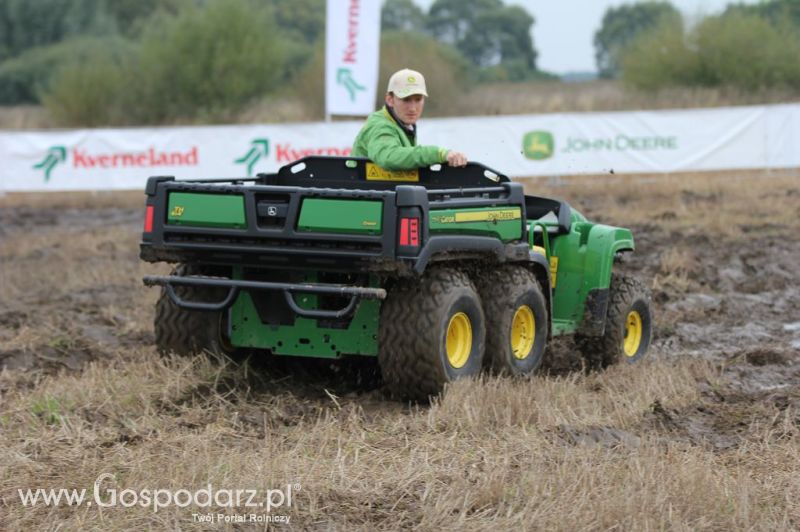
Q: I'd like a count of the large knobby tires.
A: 4